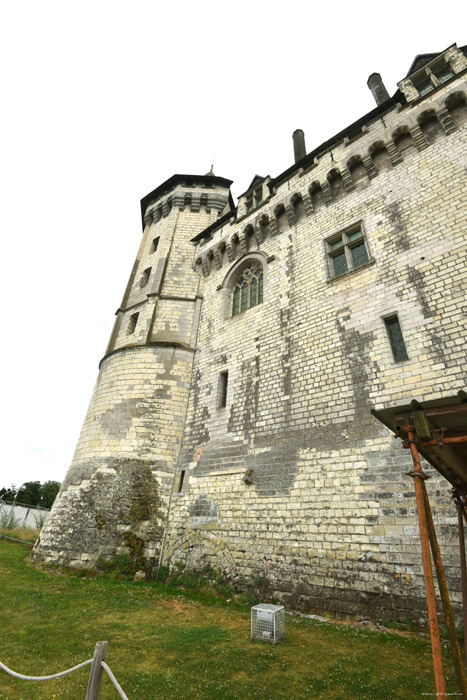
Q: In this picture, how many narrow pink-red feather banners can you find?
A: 0